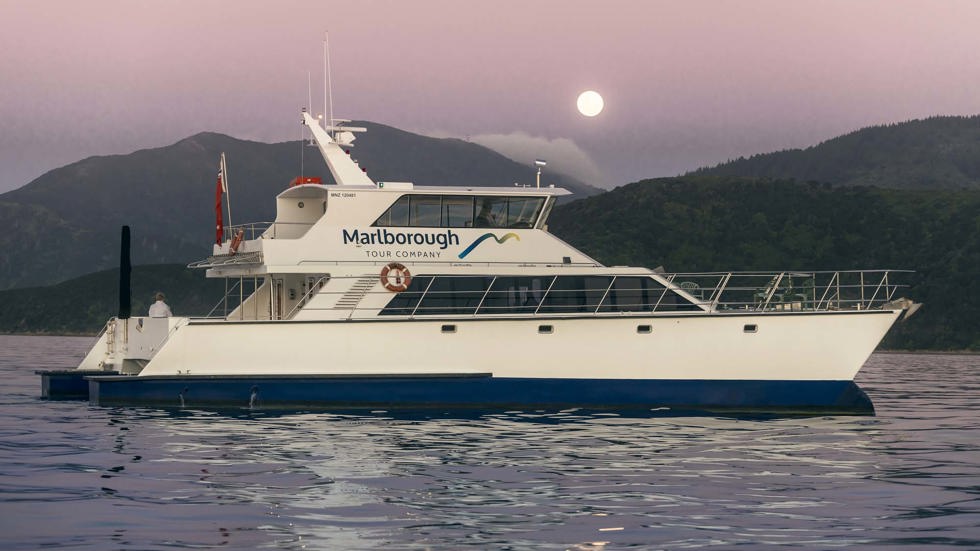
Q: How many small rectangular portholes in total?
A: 4